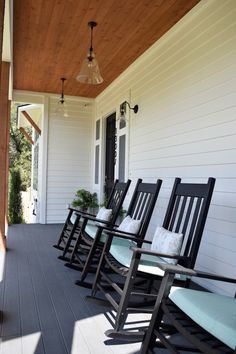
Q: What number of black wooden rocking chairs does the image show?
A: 4